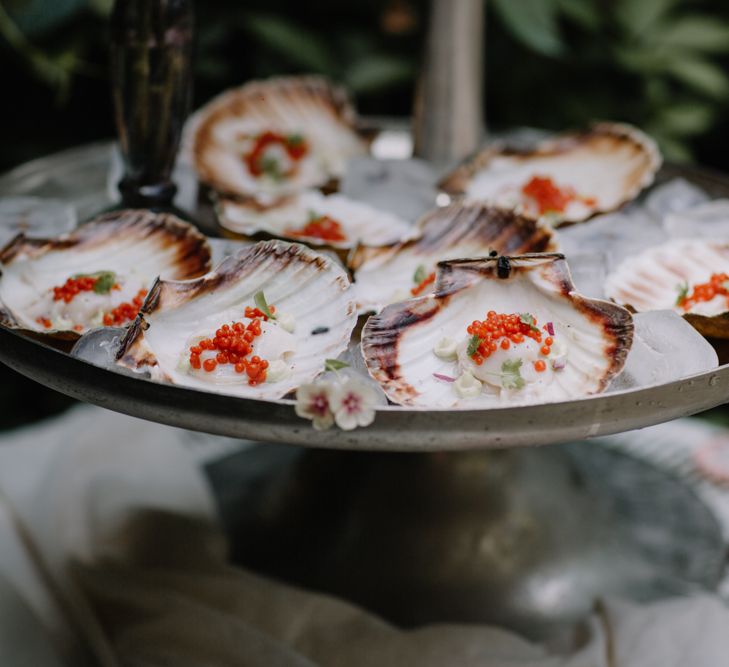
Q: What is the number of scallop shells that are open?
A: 8